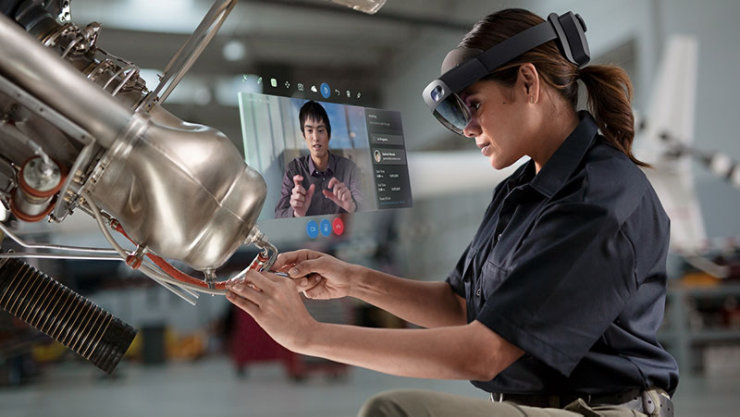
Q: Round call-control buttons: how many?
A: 3